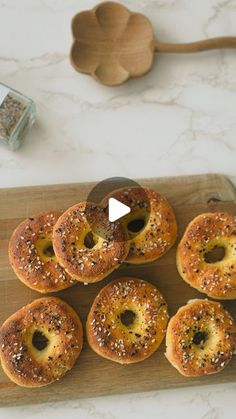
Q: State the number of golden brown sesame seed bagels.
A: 7